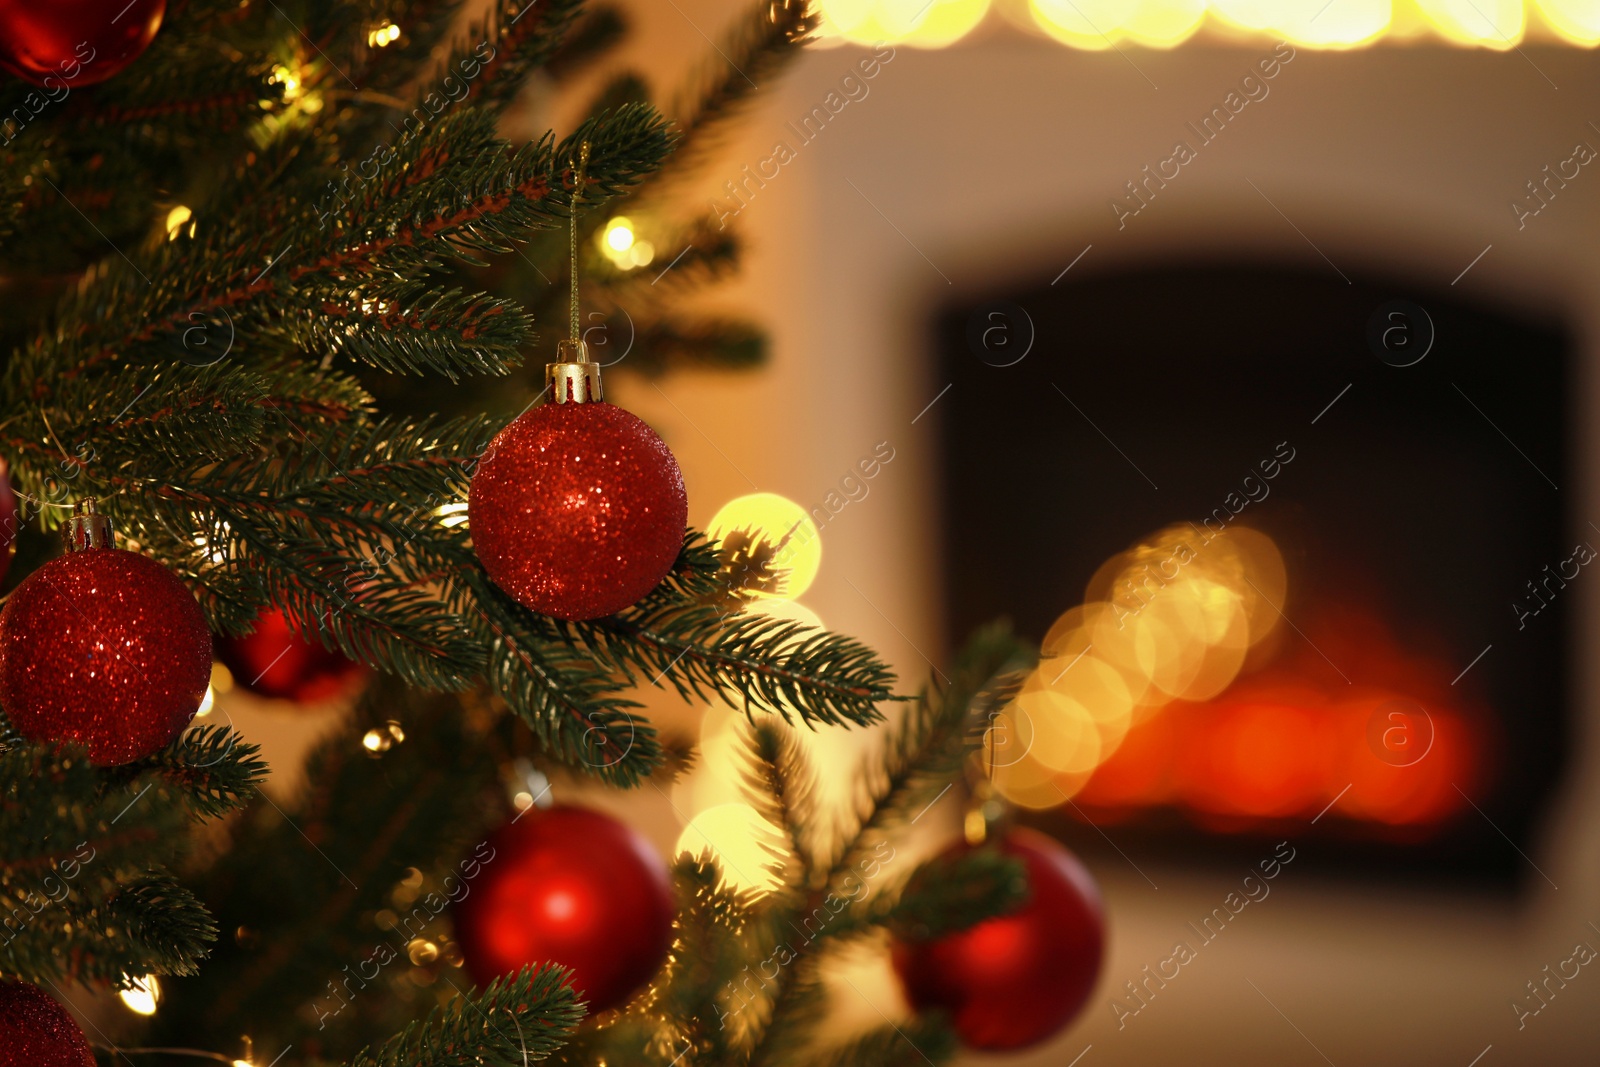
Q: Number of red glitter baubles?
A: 3